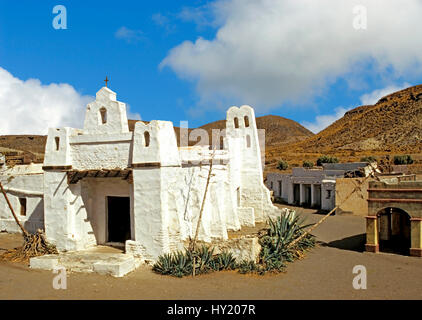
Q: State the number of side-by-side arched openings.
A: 2